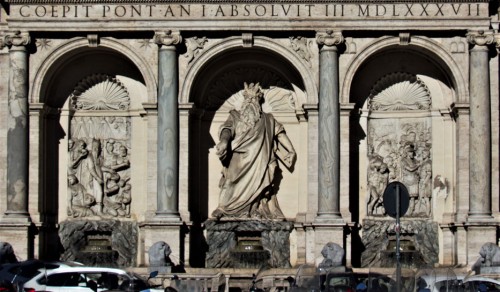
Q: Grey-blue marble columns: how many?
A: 4